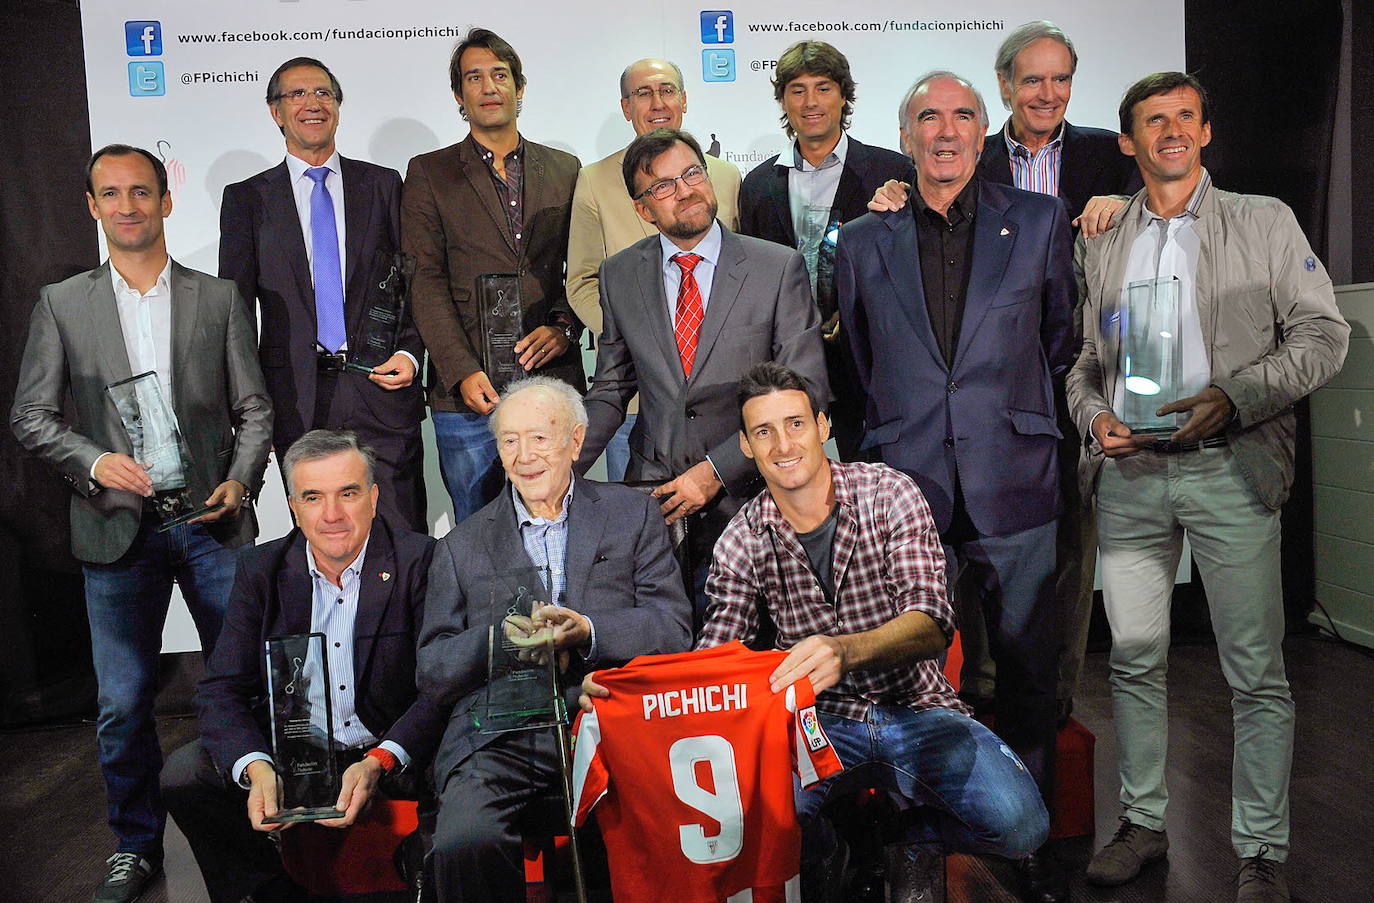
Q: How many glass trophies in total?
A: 7